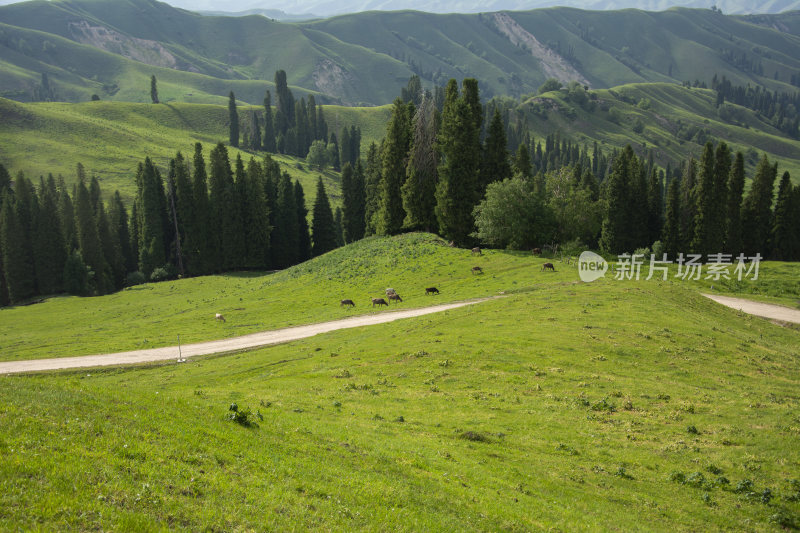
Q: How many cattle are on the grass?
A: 10